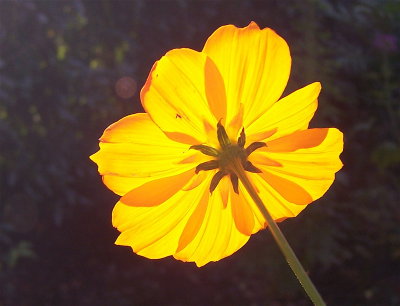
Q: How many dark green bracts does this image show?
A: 8